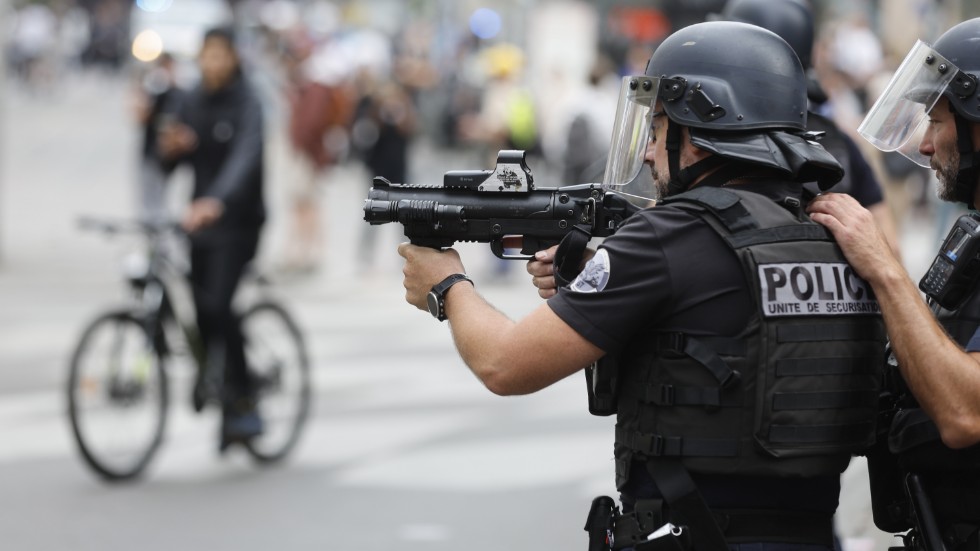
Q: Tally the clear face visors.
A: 2